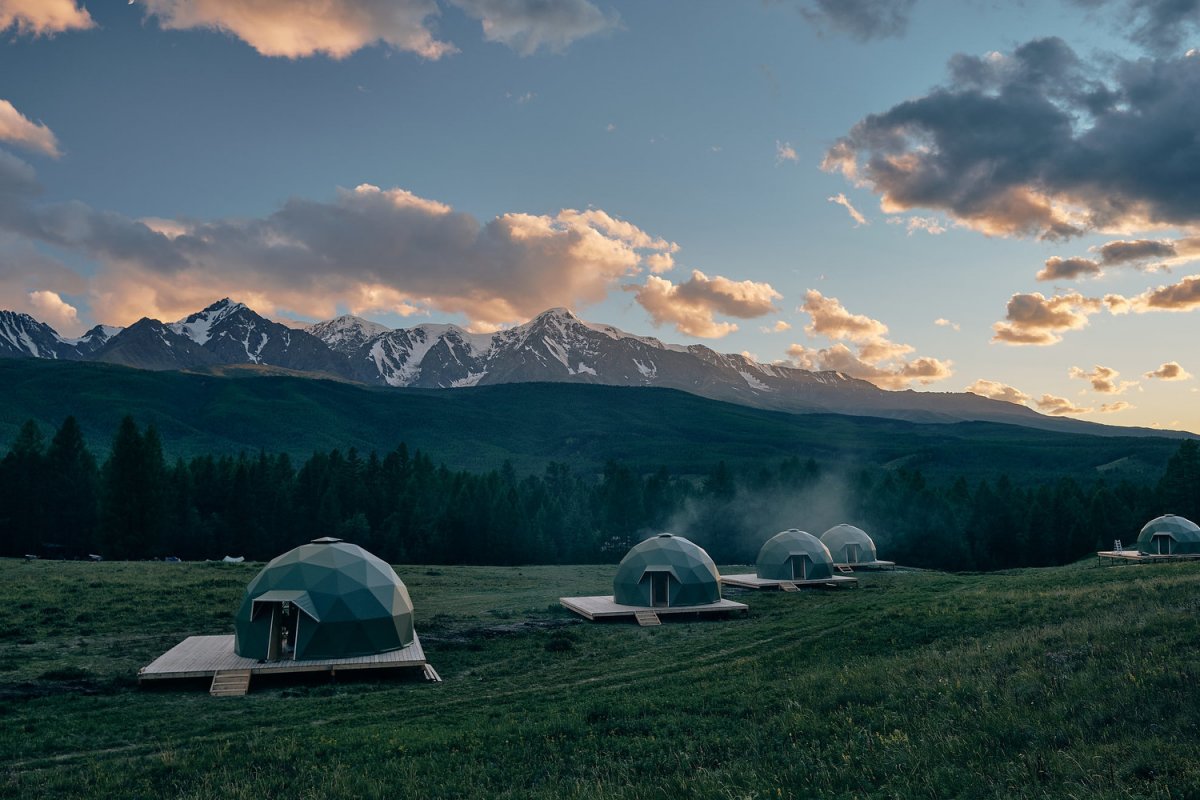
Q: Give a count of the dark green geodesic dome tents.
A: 5